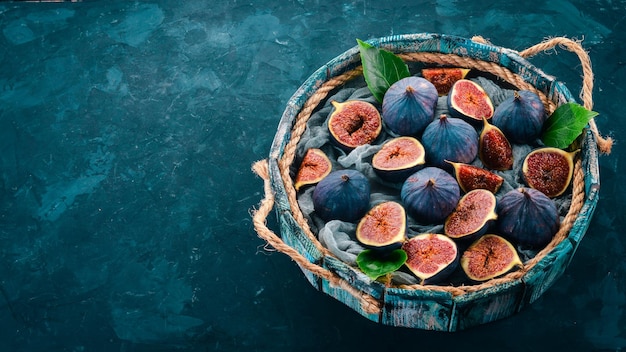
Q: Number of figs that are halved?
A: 8